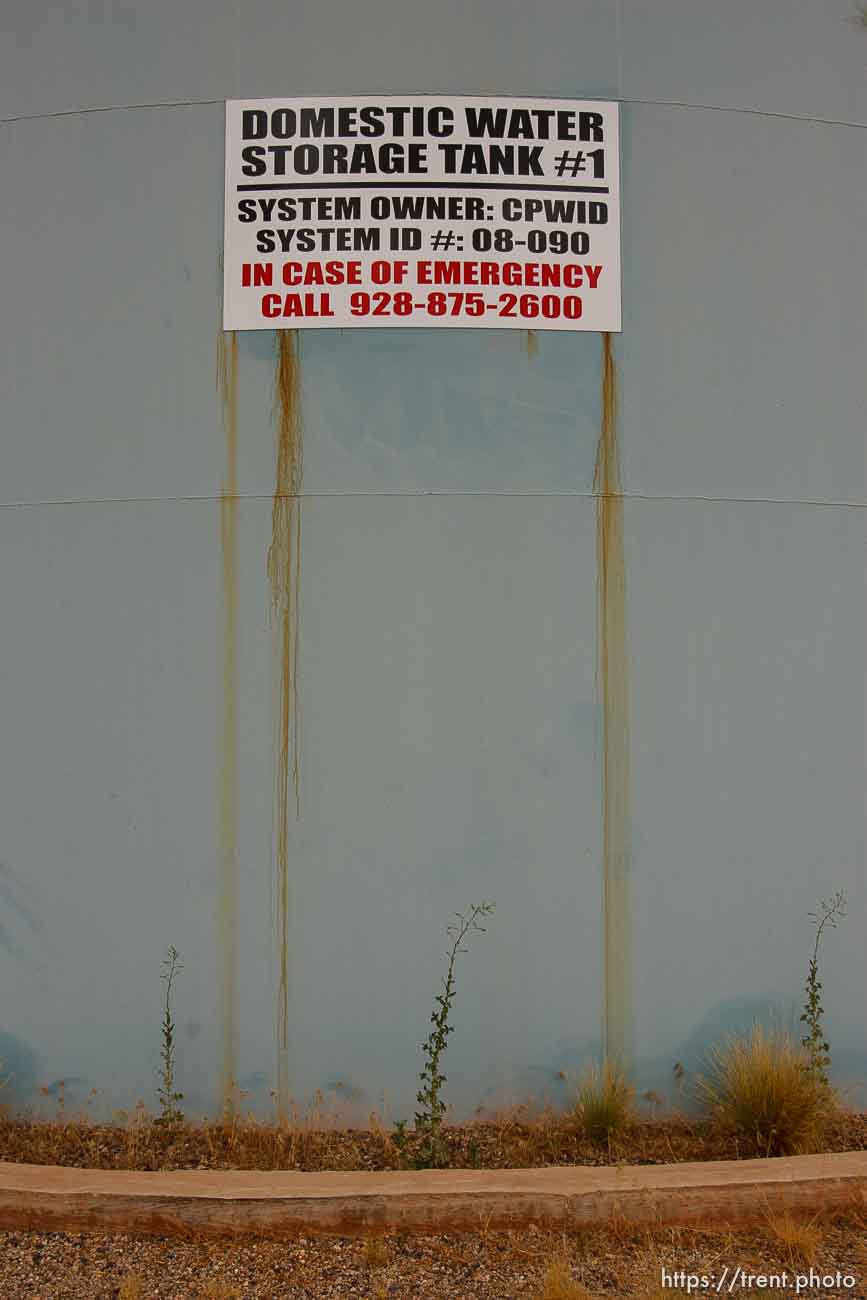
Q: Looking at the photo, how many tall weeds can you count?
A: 3